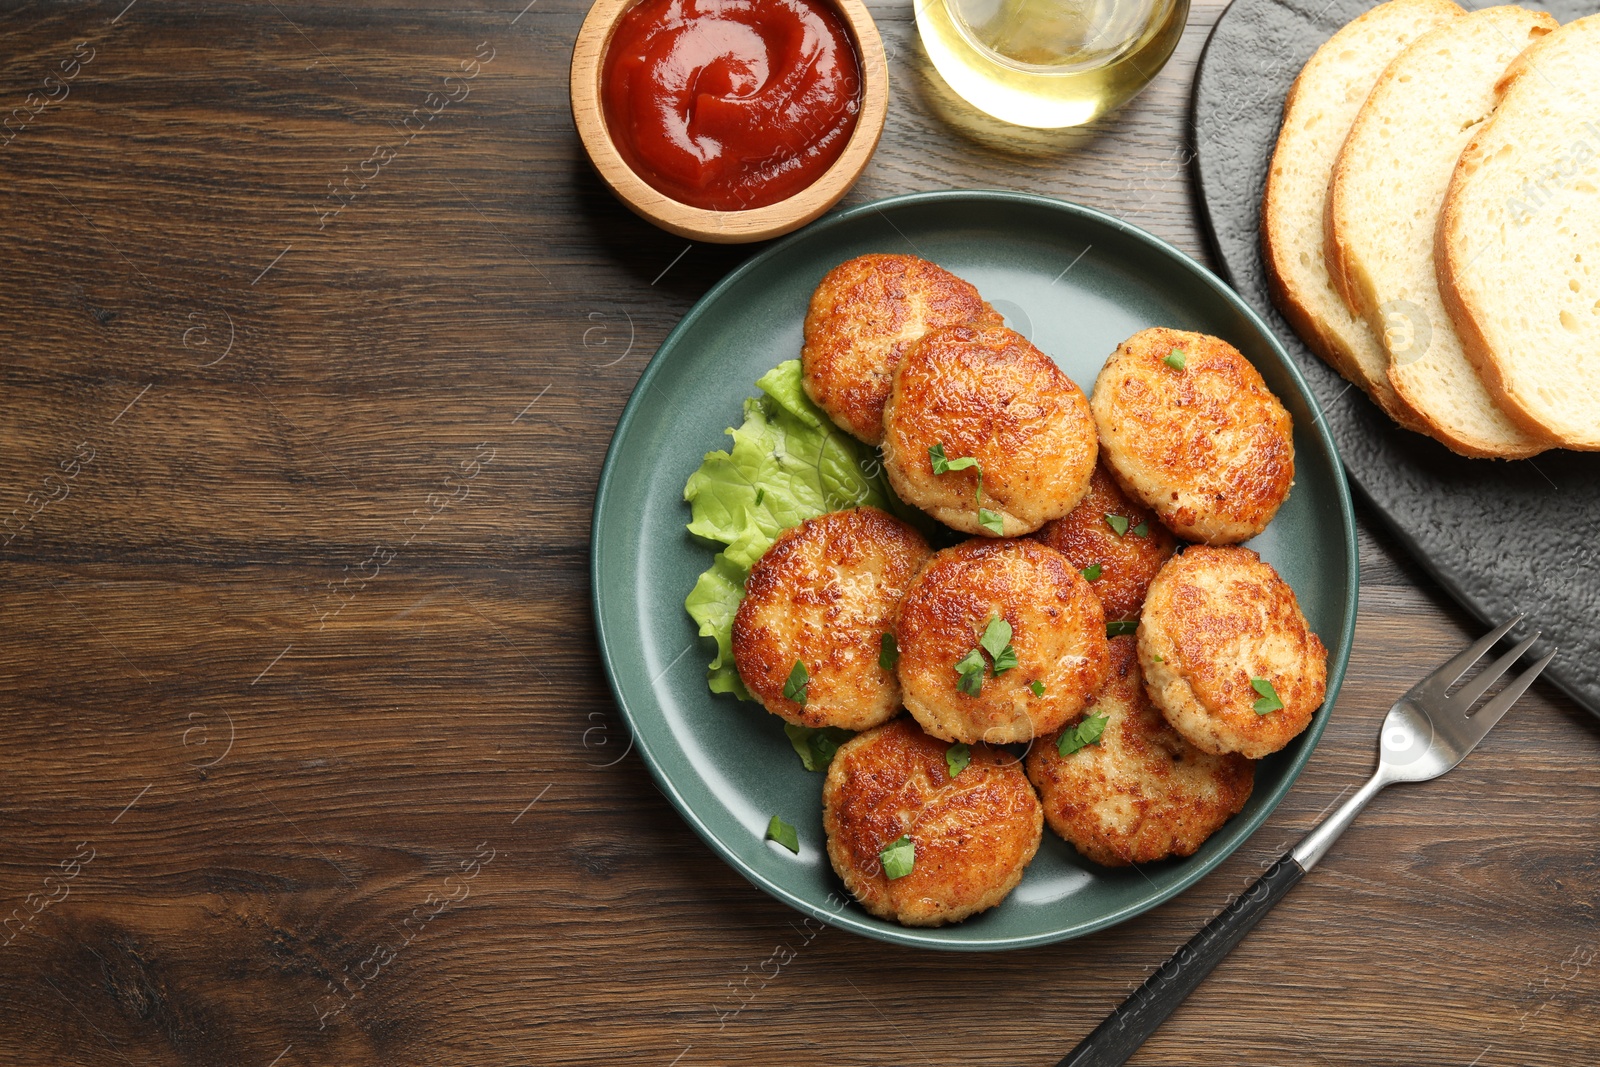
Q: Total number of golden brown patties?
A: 9